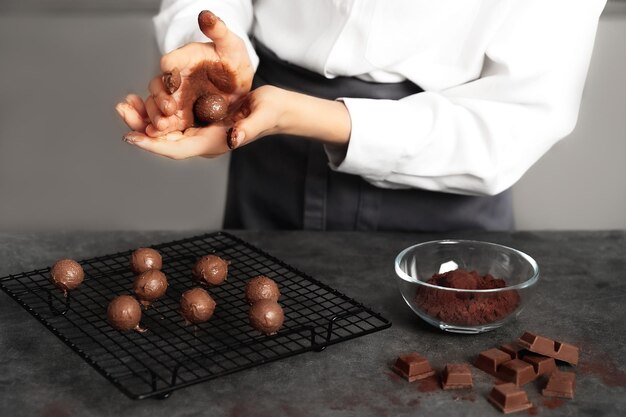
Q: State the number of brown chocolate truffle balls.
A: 9